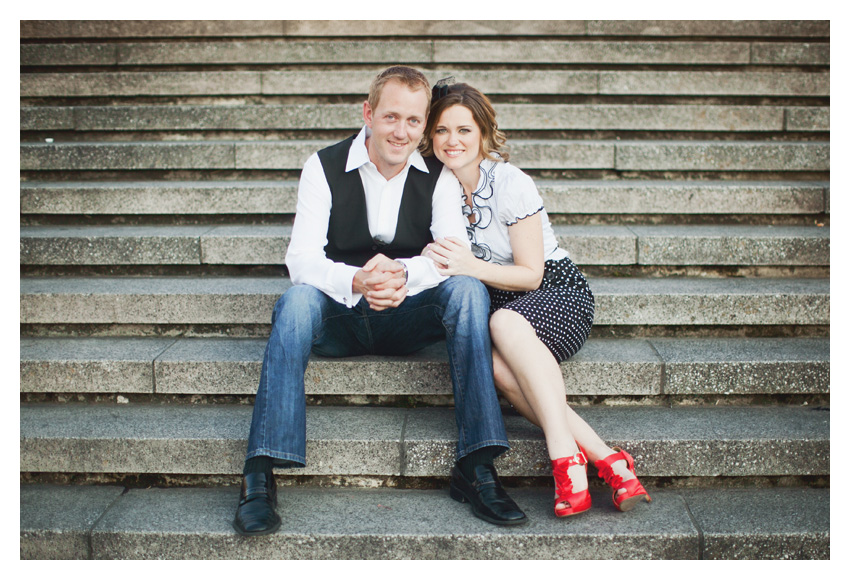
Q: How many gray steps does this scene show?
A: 11